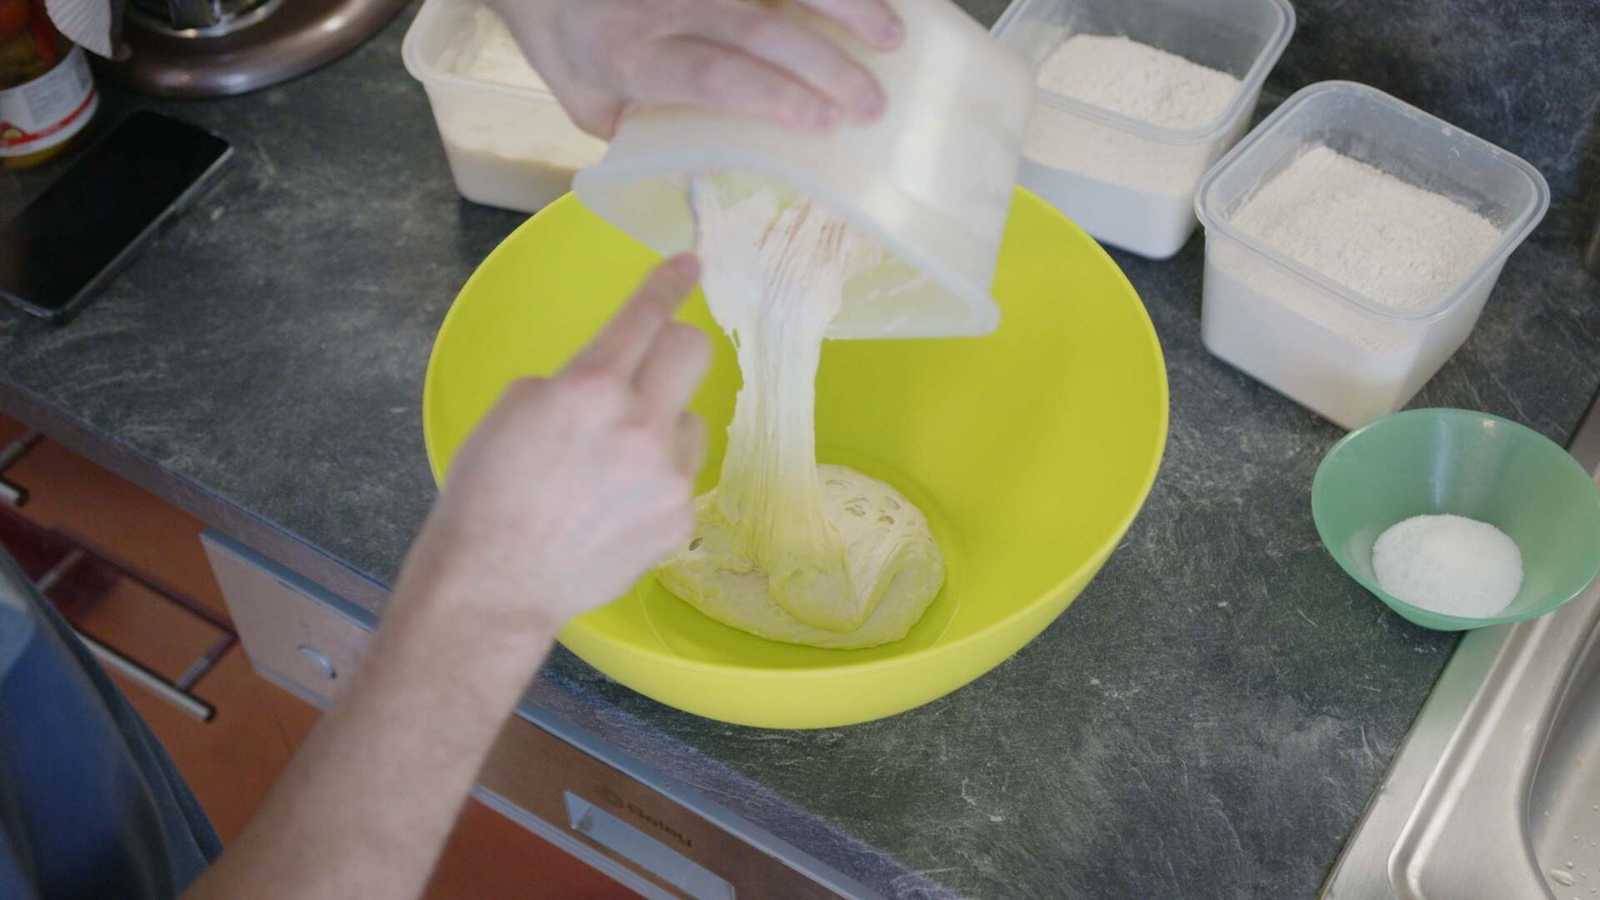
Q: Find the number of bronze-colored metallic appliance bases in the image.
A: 1